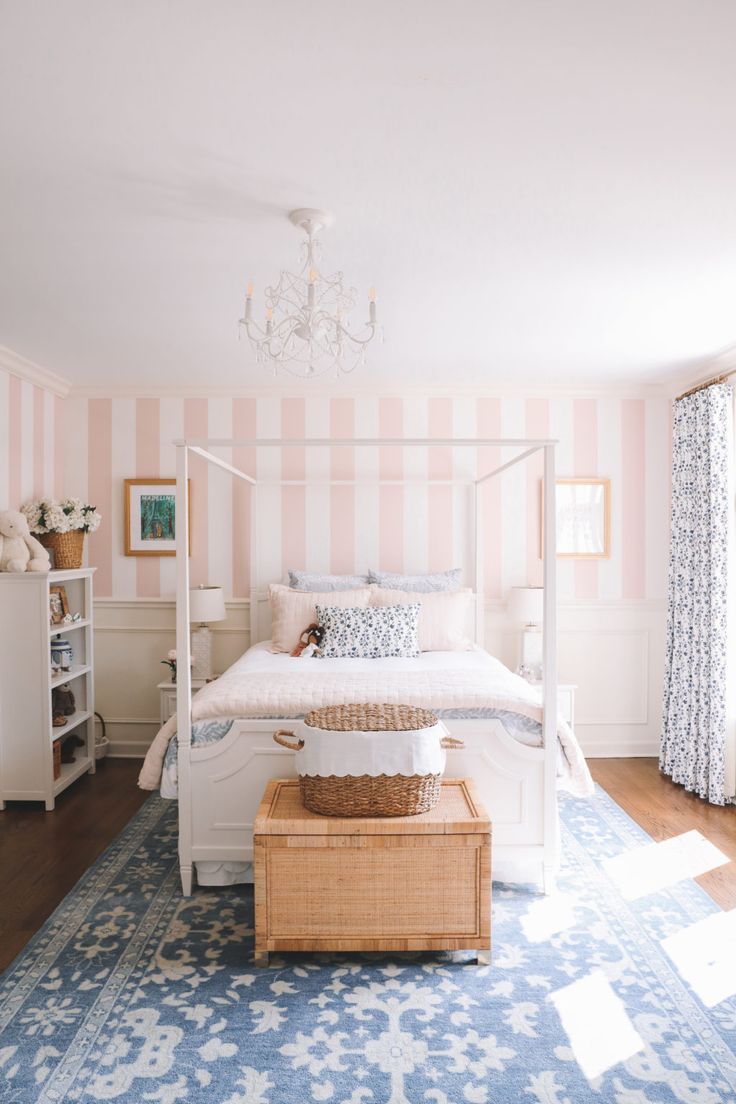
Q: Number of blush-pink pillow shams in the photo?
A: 2